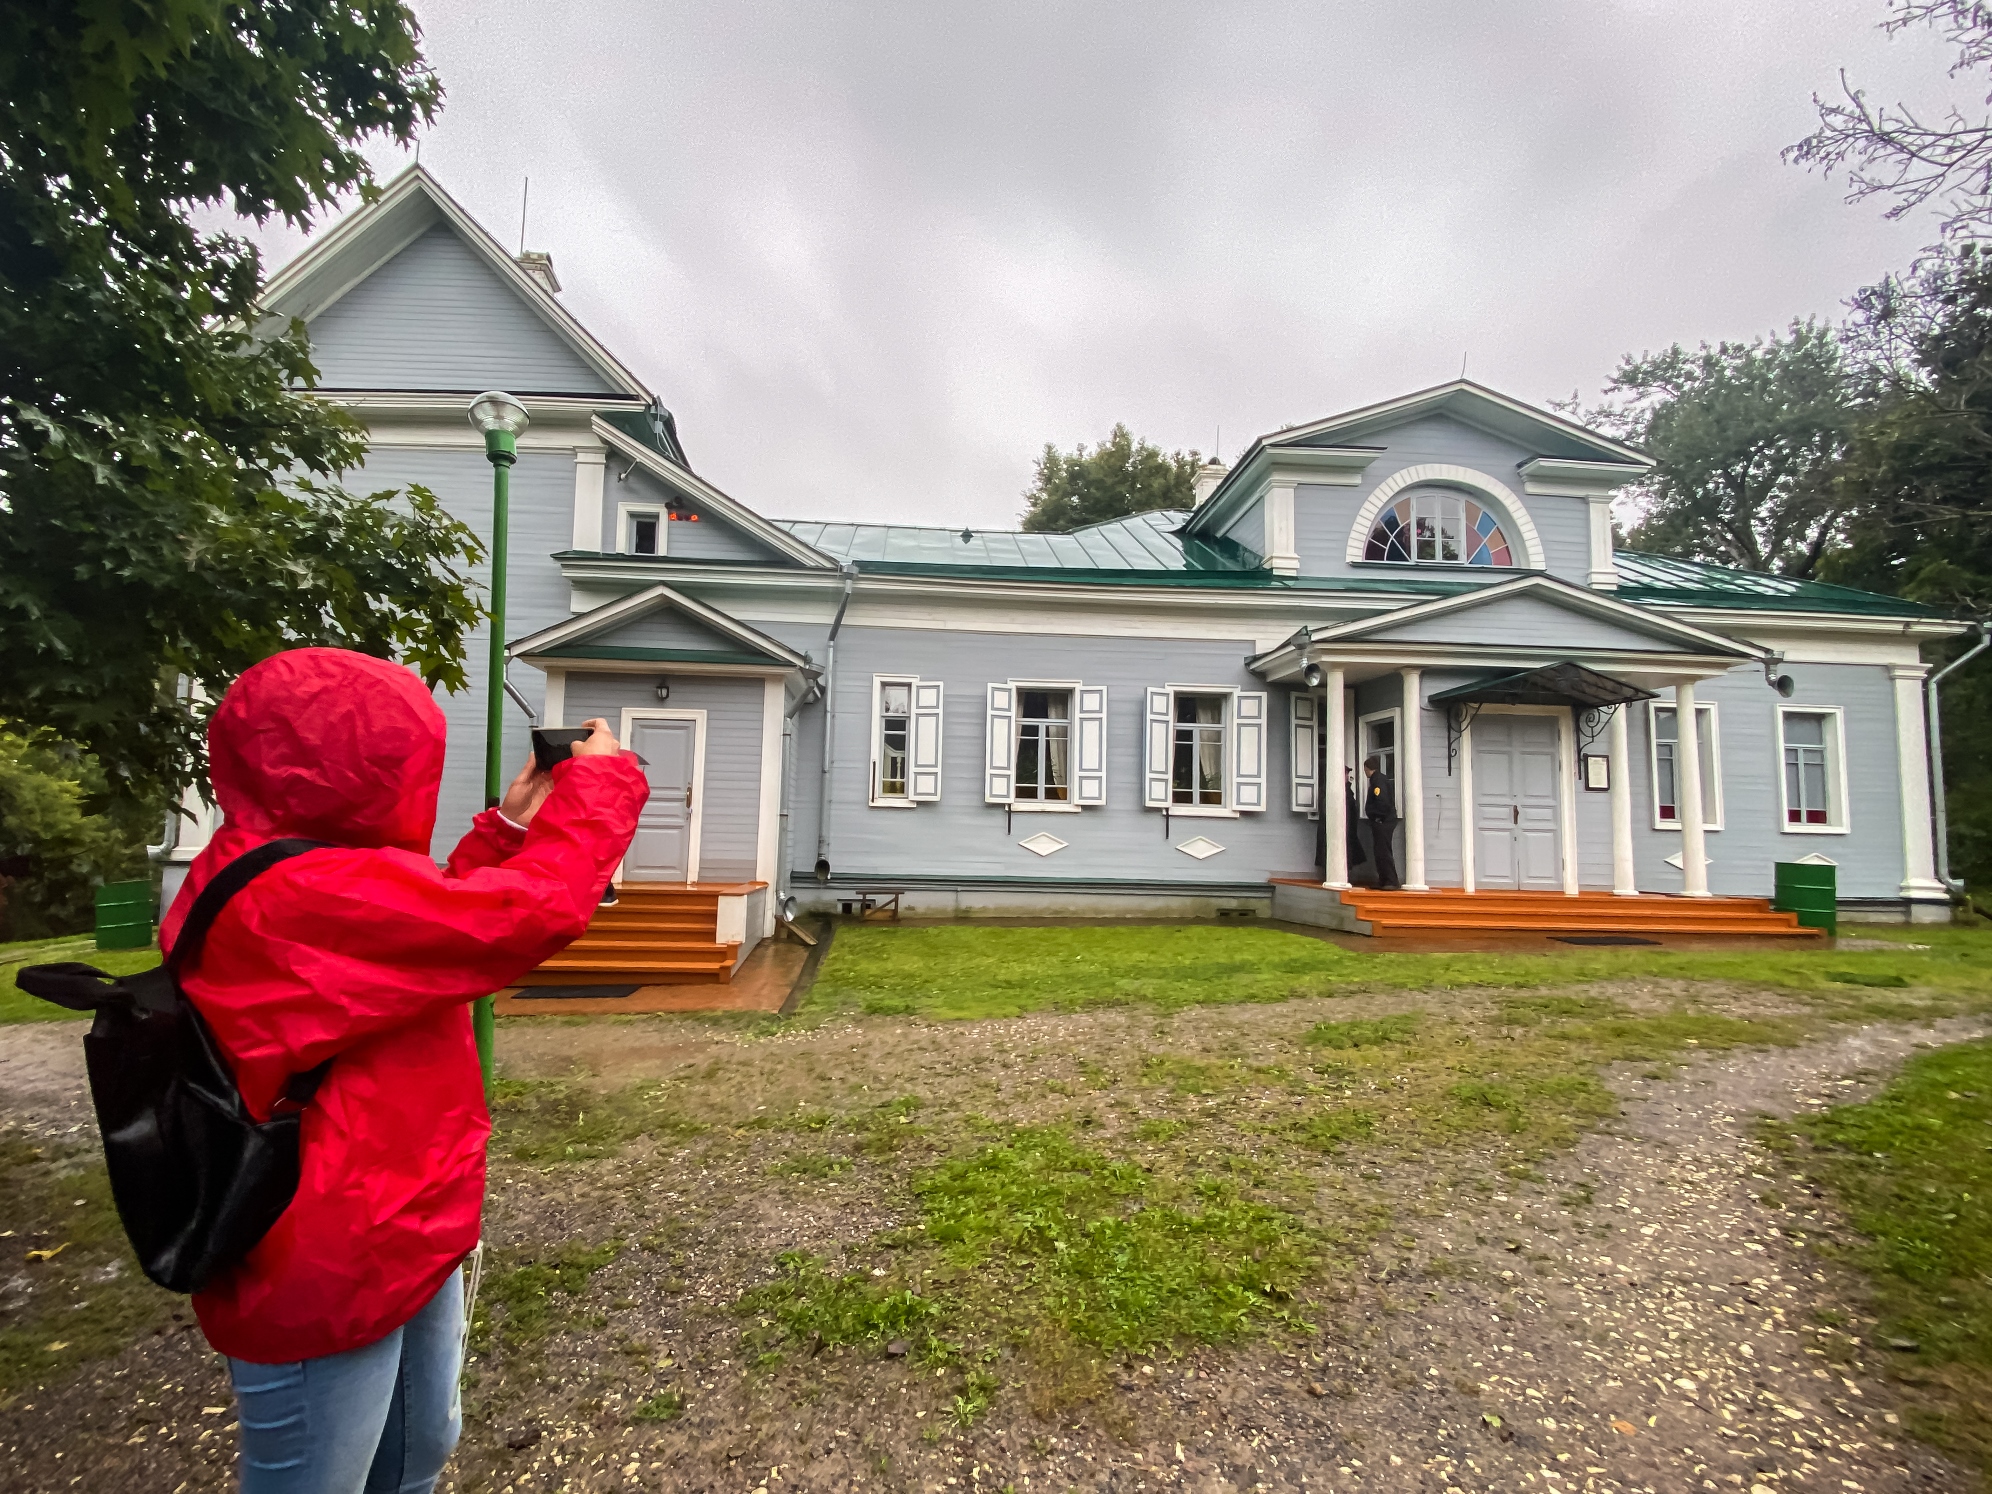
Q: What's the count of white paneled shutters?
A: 6